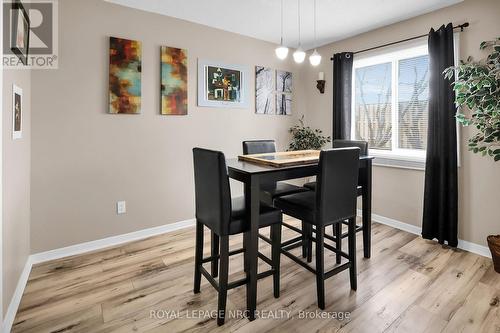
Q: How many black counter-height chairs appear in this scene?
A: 4